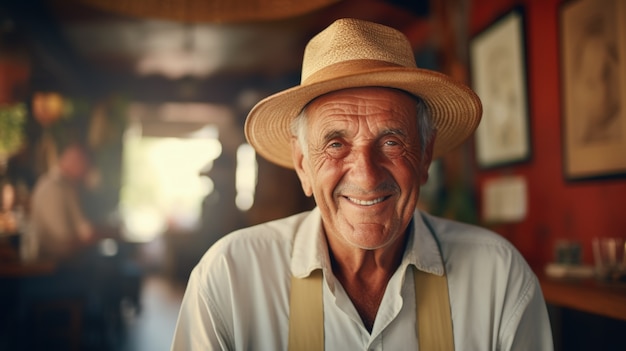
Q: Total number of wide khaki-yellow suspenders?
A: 2